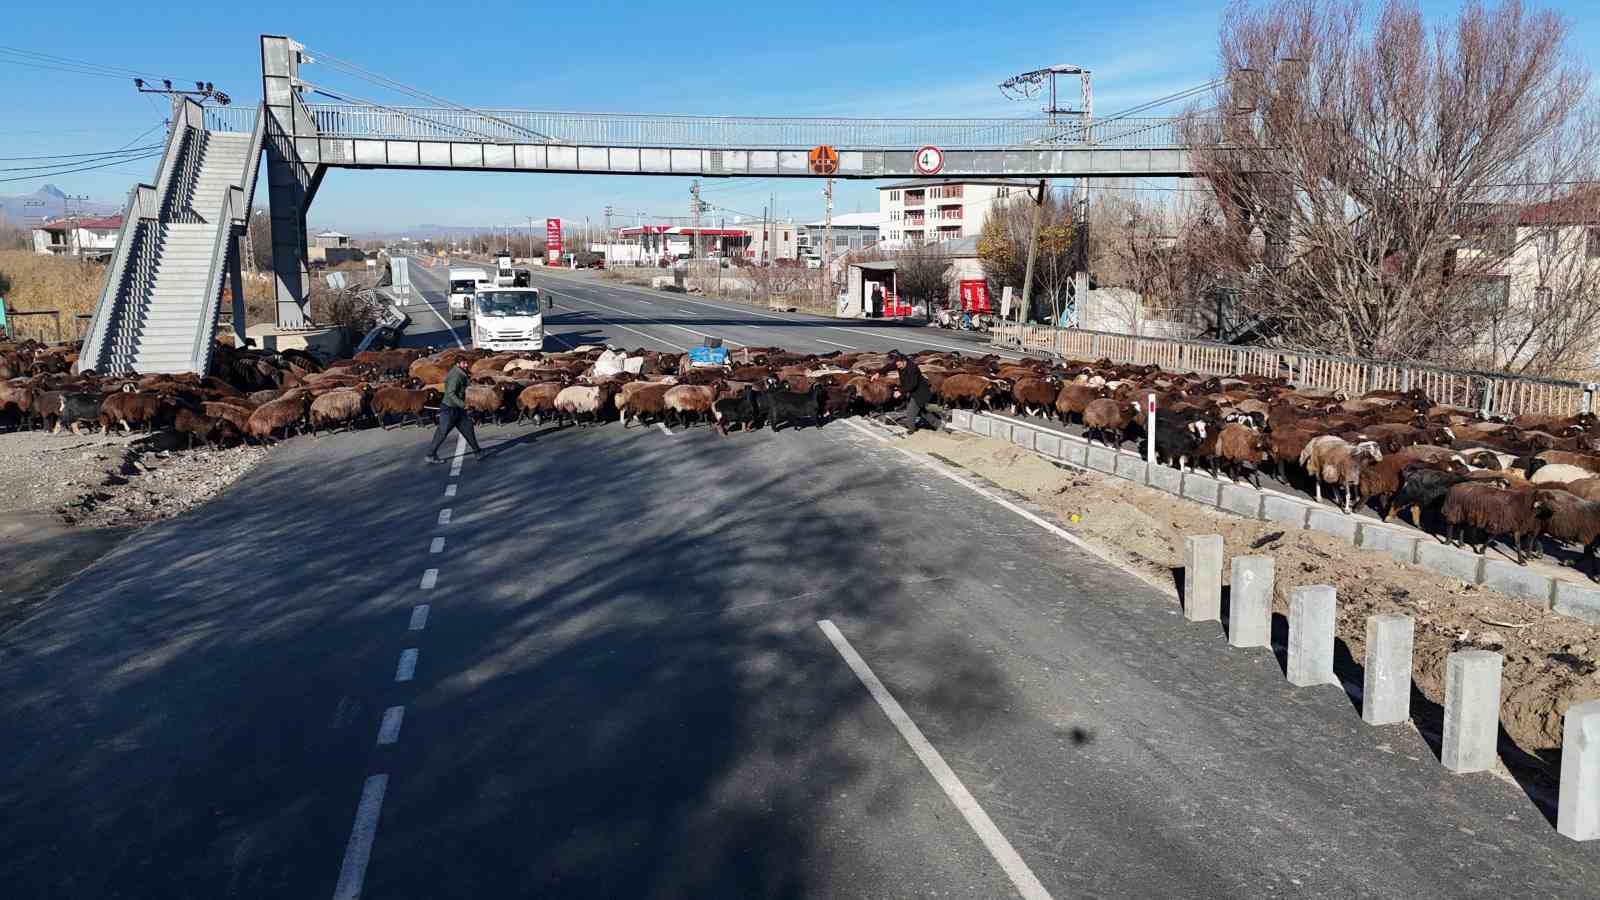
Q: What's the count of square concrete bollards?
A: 6